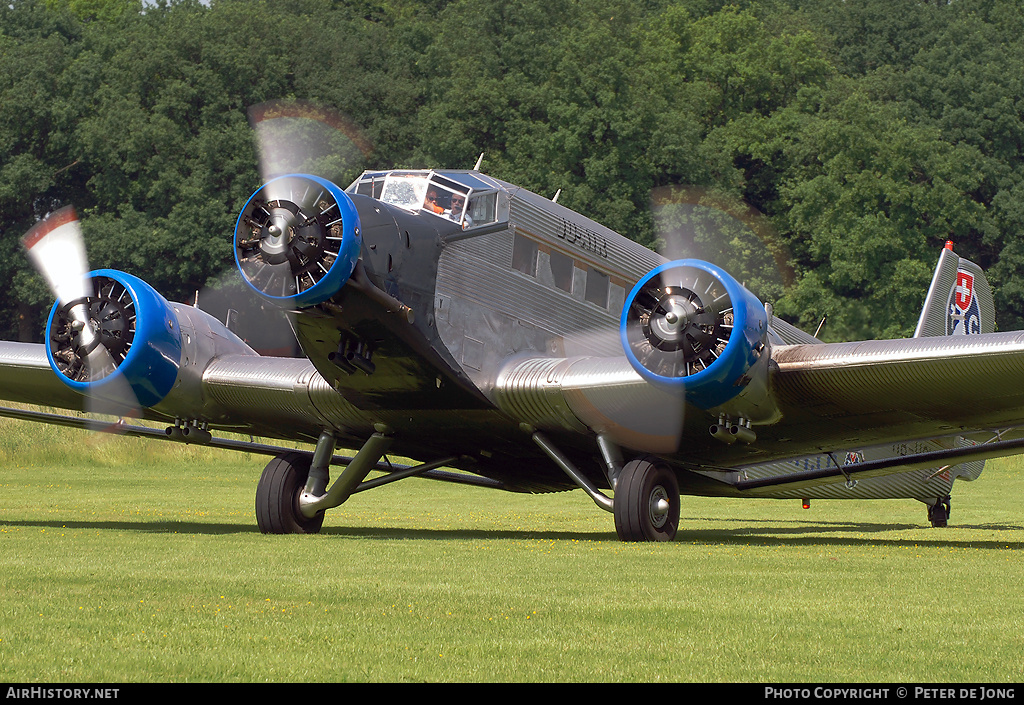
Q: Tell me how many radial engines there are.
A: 3